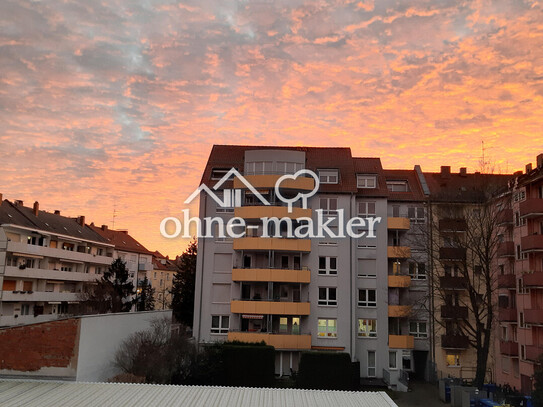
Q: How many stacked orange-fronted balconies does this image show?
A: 11